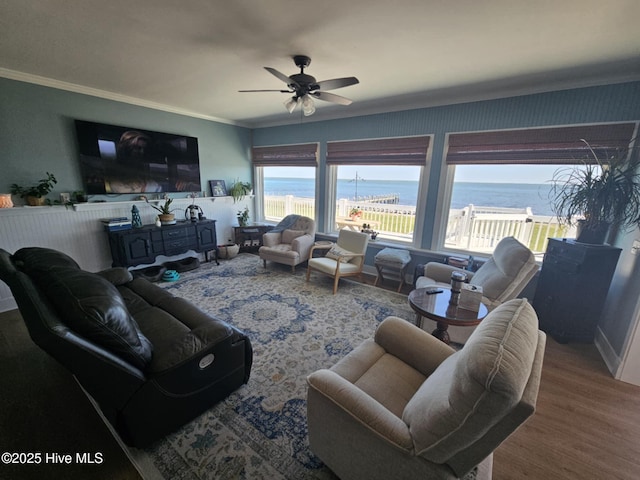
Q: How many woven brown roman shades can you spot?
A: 3